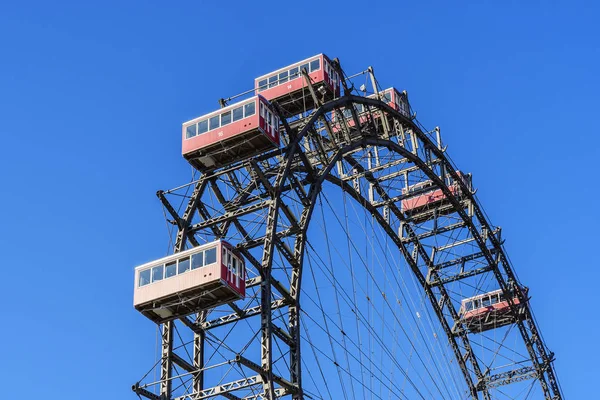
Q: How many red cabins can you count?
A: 6